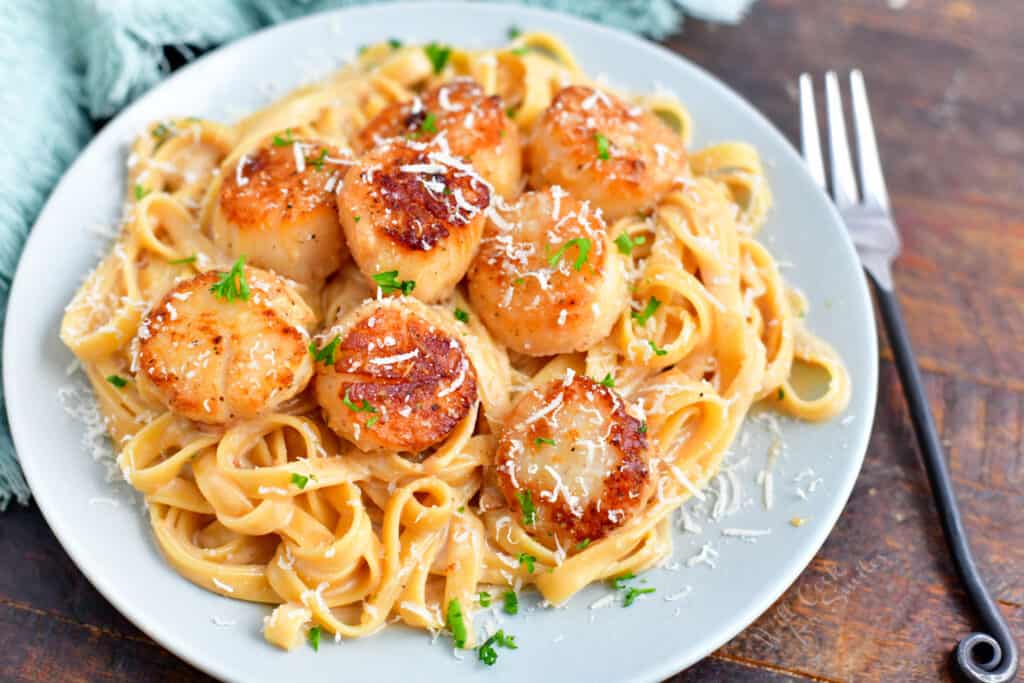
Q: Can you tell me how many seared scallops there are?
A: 8